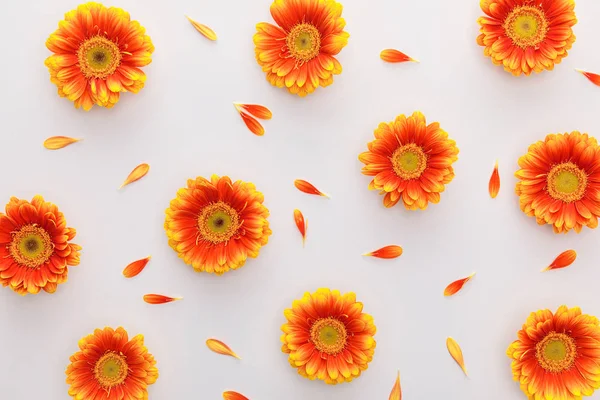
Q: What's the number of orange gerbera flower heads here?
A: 10